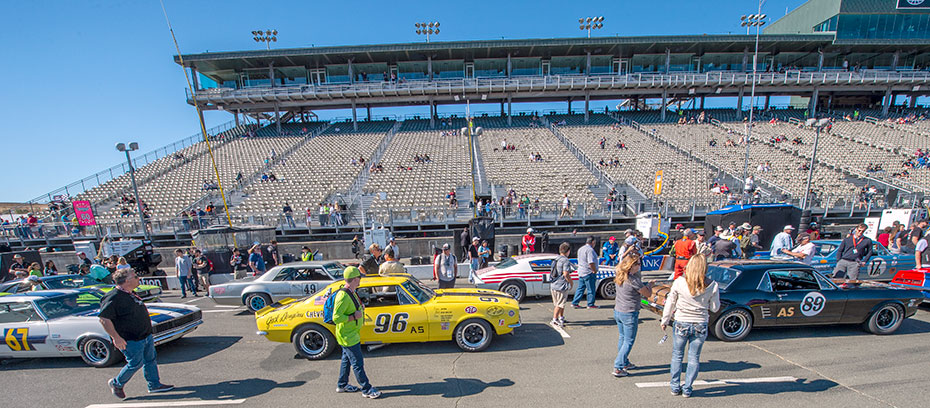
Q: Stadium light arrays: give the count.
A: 4